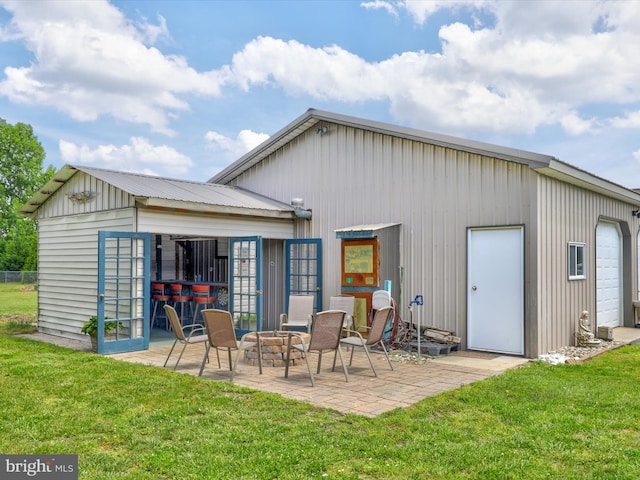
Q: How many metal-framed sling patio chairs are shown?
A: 6